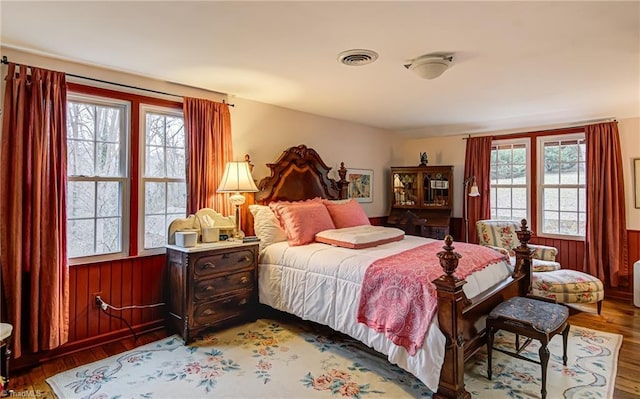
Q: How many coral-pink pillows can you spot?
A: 2